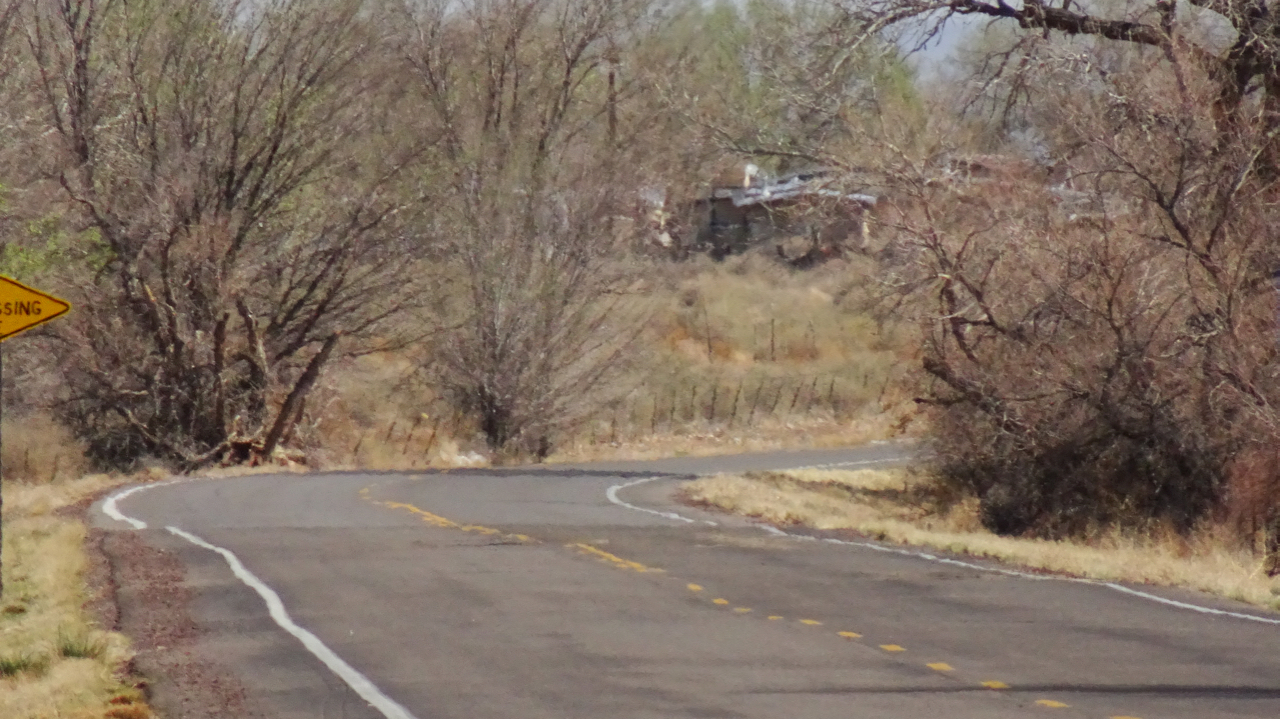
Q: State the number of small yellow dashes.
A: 11